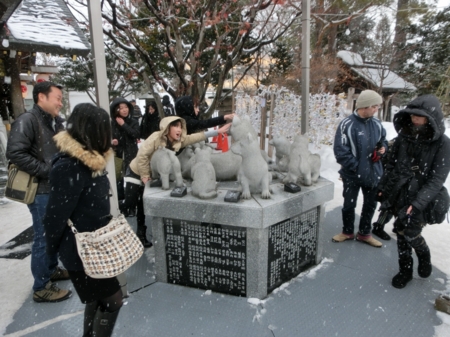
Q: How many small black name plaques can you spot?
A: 4